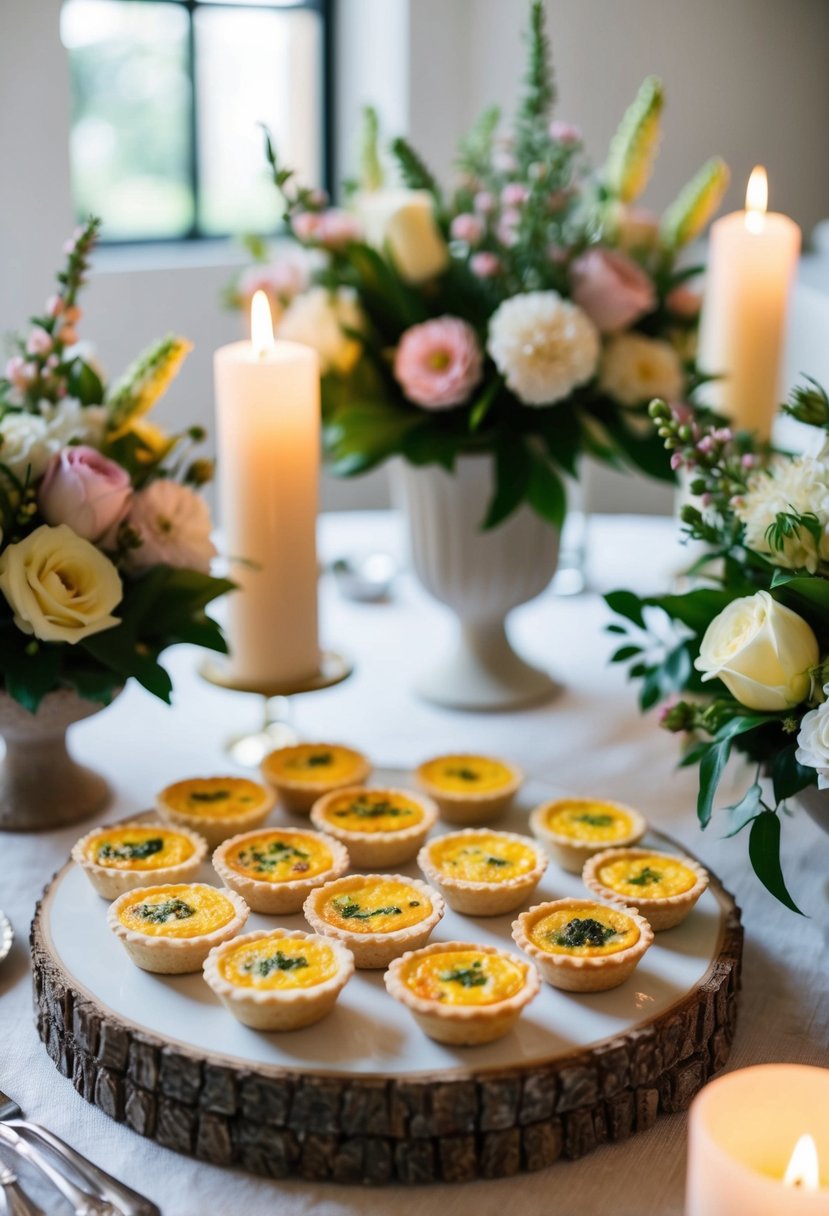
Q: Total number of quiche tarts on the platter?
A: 14